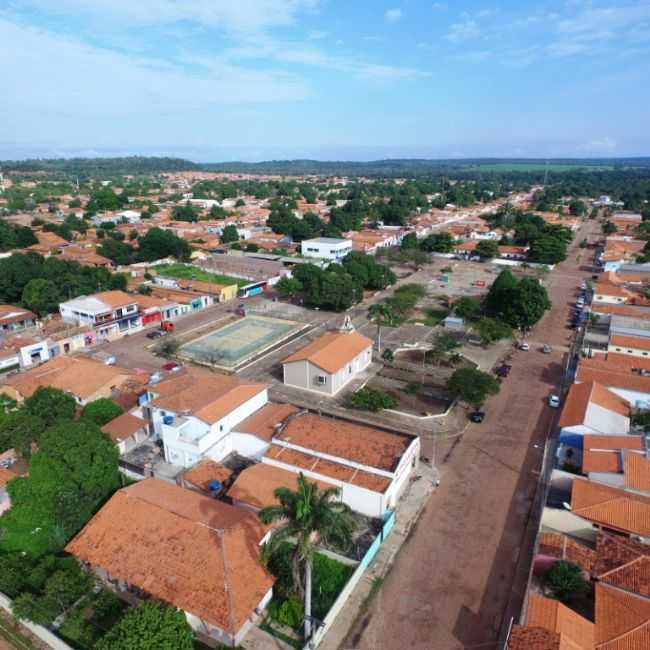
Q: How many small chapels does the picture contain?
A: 1